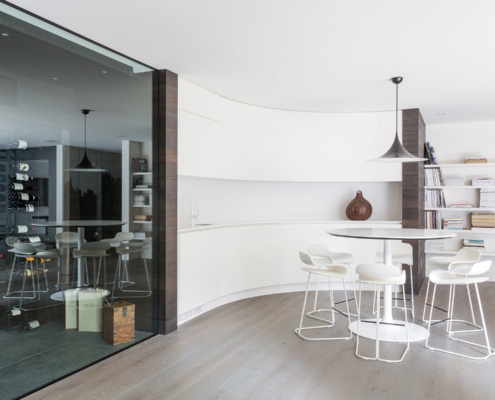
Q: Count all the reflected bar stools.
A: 6